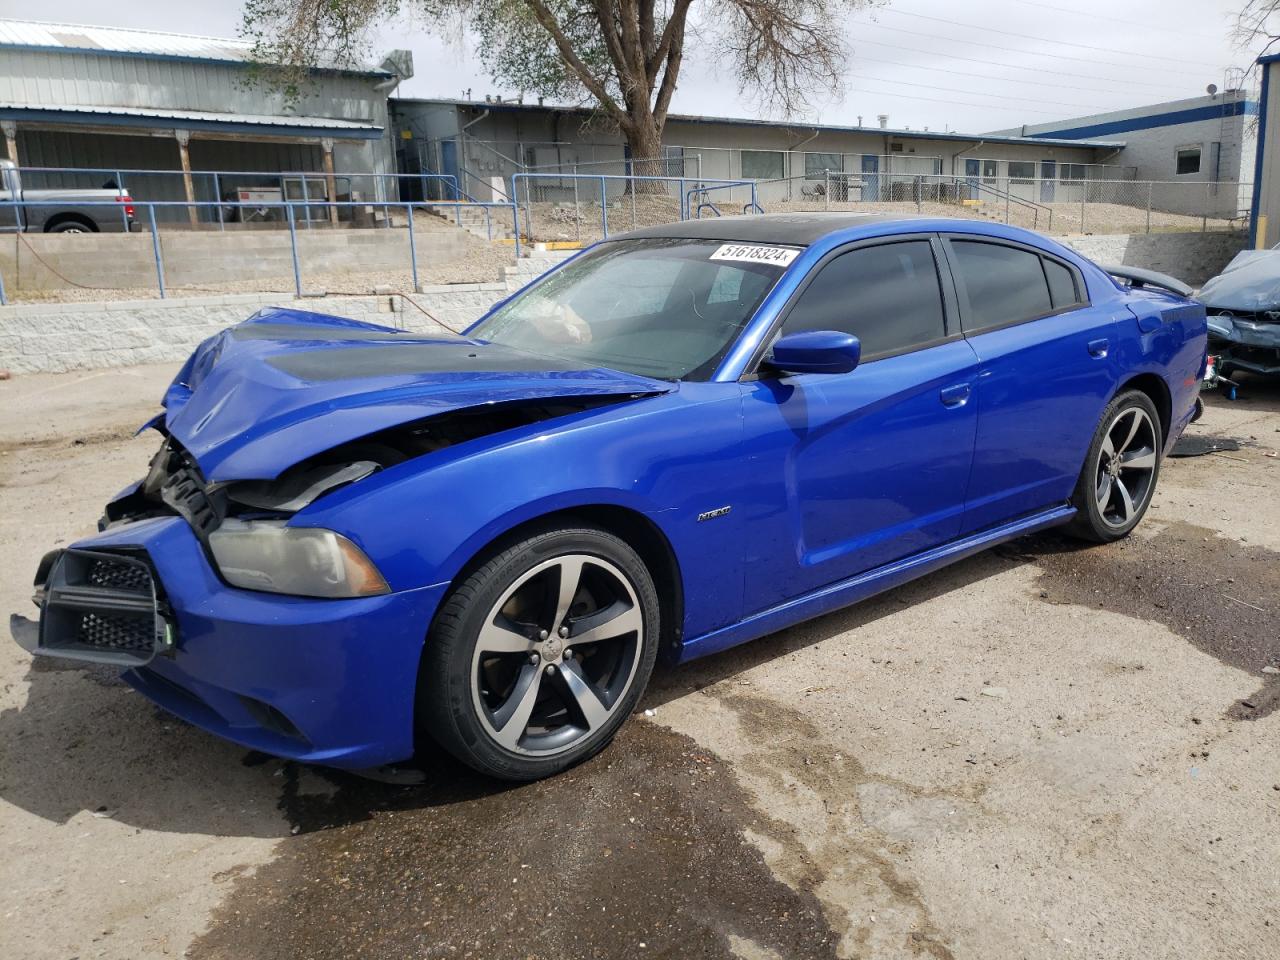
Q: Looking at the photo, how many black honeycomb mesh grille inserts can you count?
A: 2